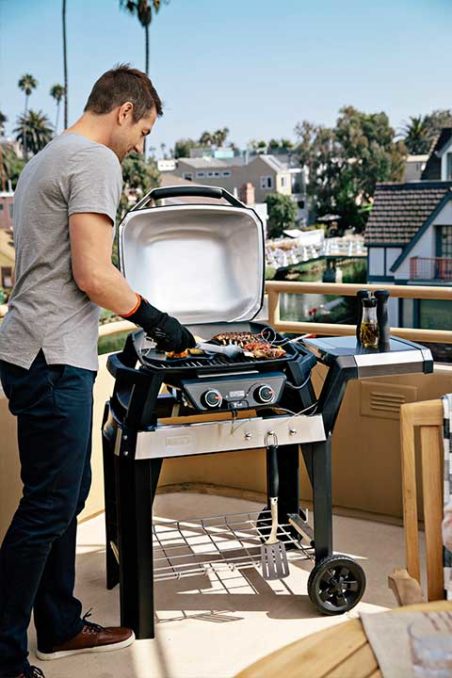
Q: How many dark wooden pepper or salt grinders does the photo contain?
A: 2